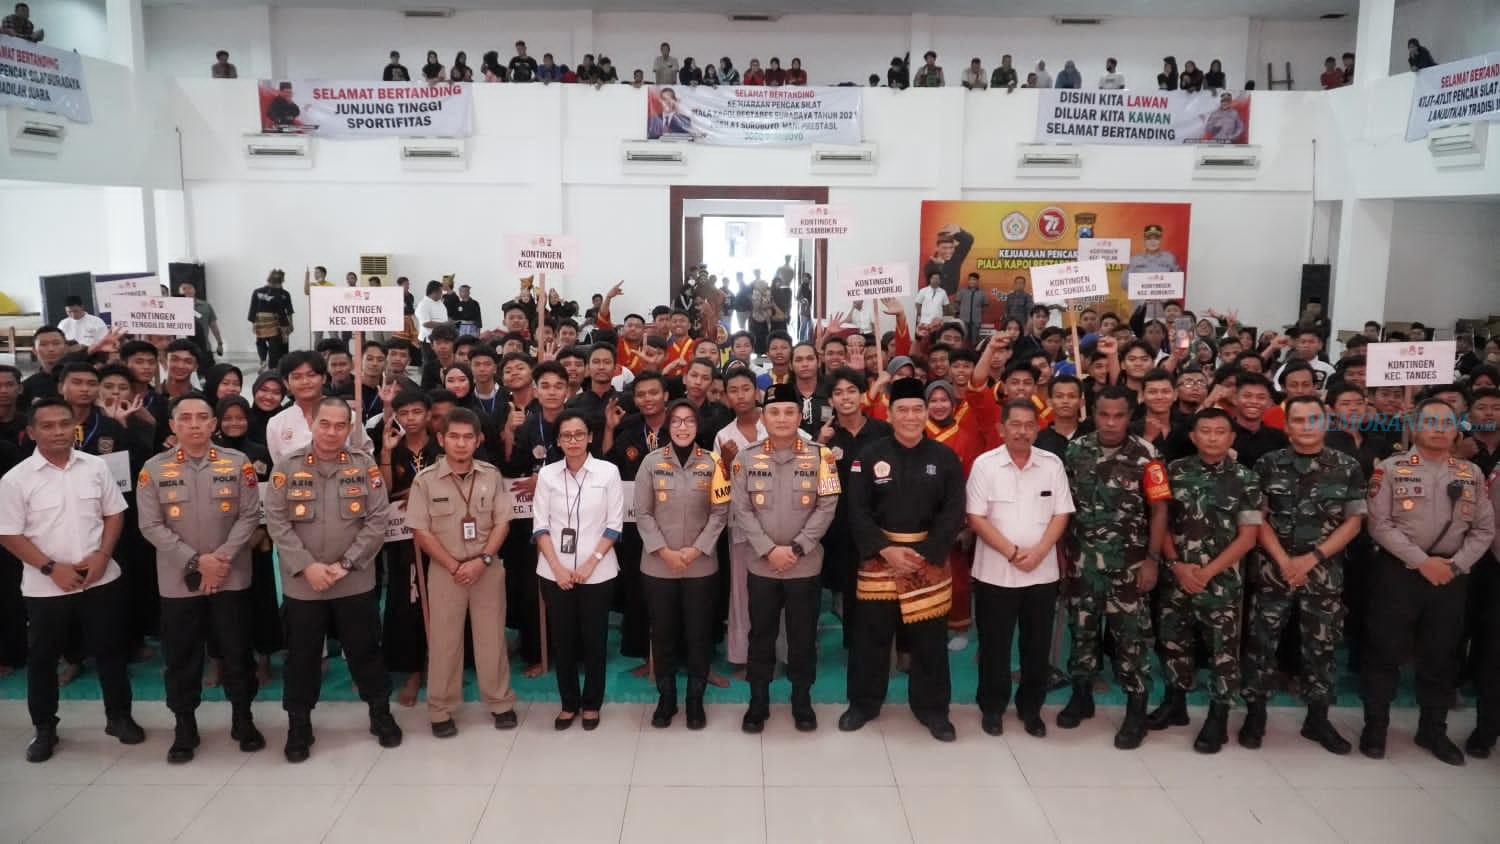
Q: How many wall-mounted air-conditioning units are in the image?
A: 8